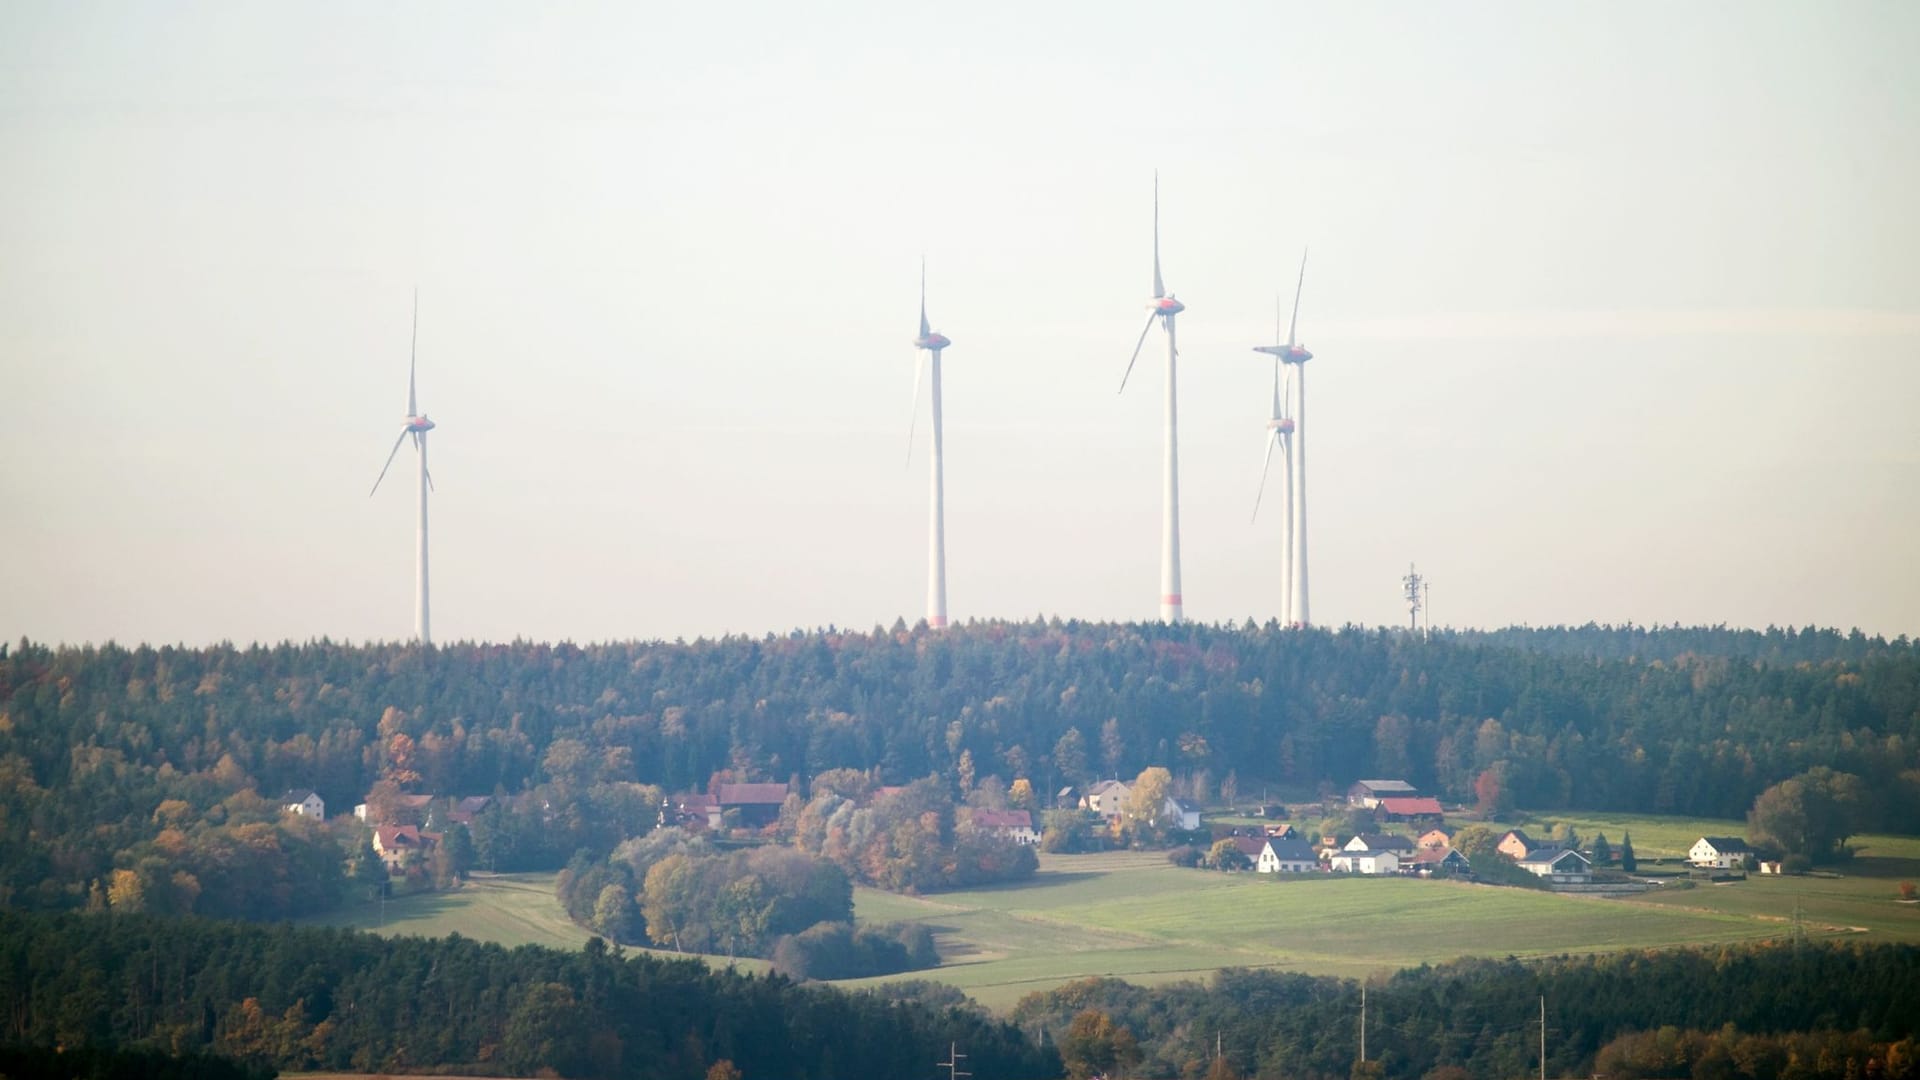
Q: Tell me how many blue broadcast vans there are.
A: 0